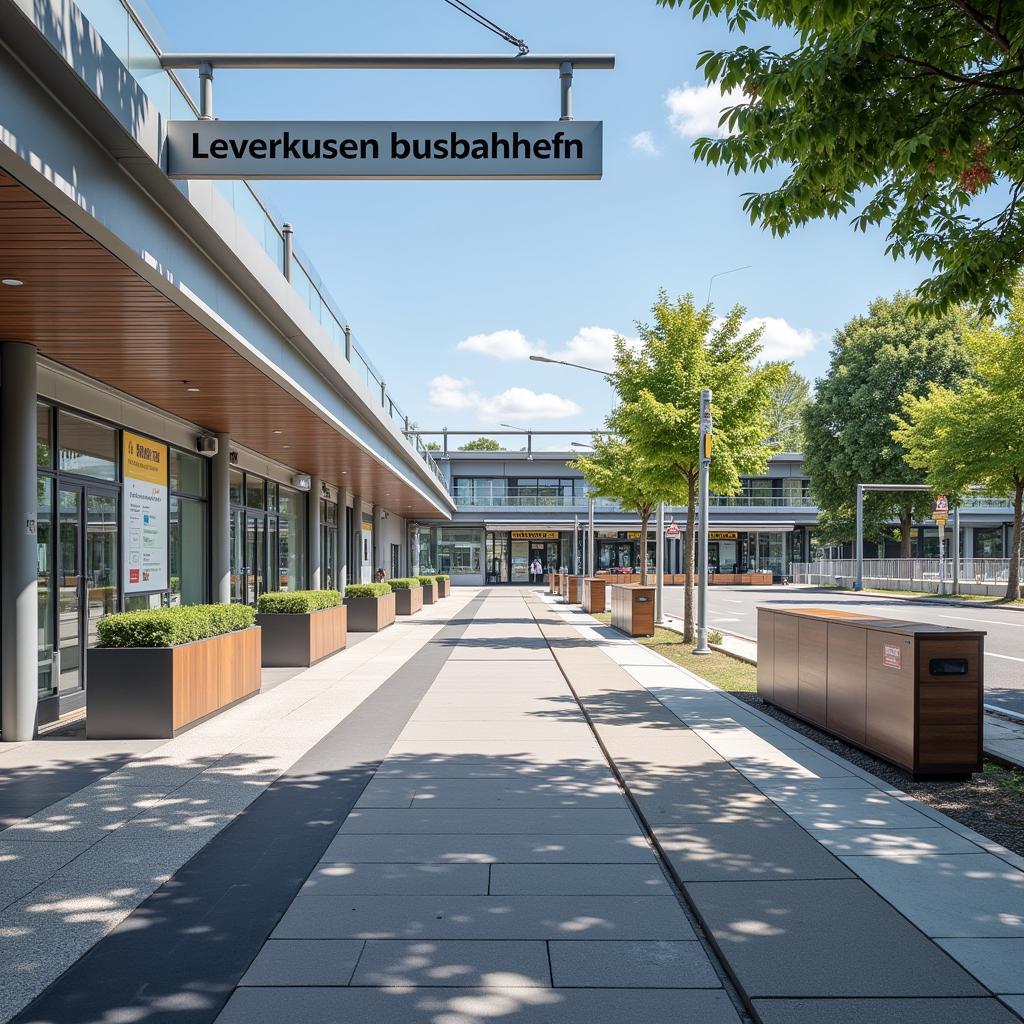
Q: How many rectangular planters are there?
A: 6